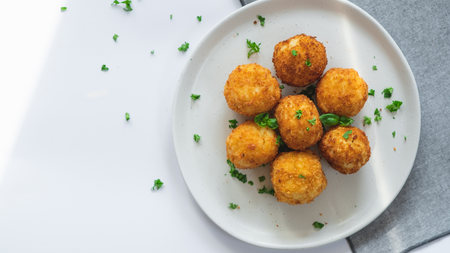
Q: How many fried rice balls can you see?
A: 7